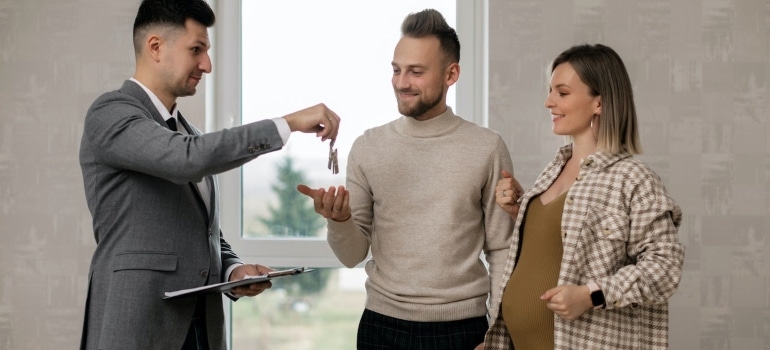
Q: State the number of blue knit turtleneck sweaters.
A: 0